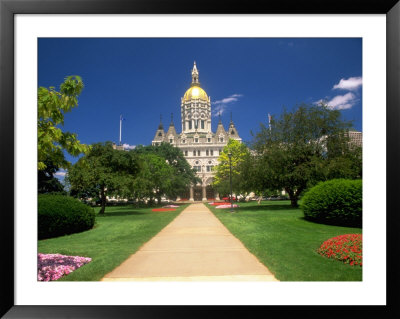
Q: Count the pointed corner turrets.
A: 4